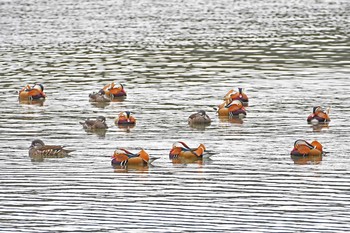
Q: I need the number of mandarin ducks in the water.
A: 13